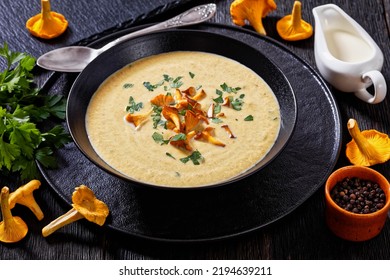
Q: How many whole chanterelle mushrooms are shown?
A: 7